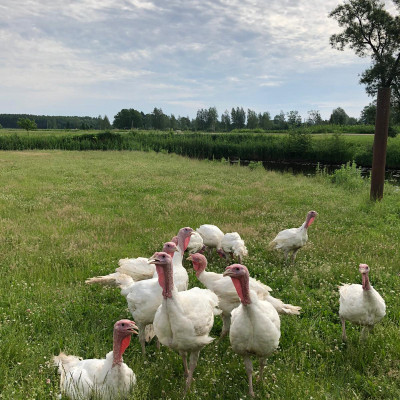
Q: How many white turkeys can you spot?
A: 12